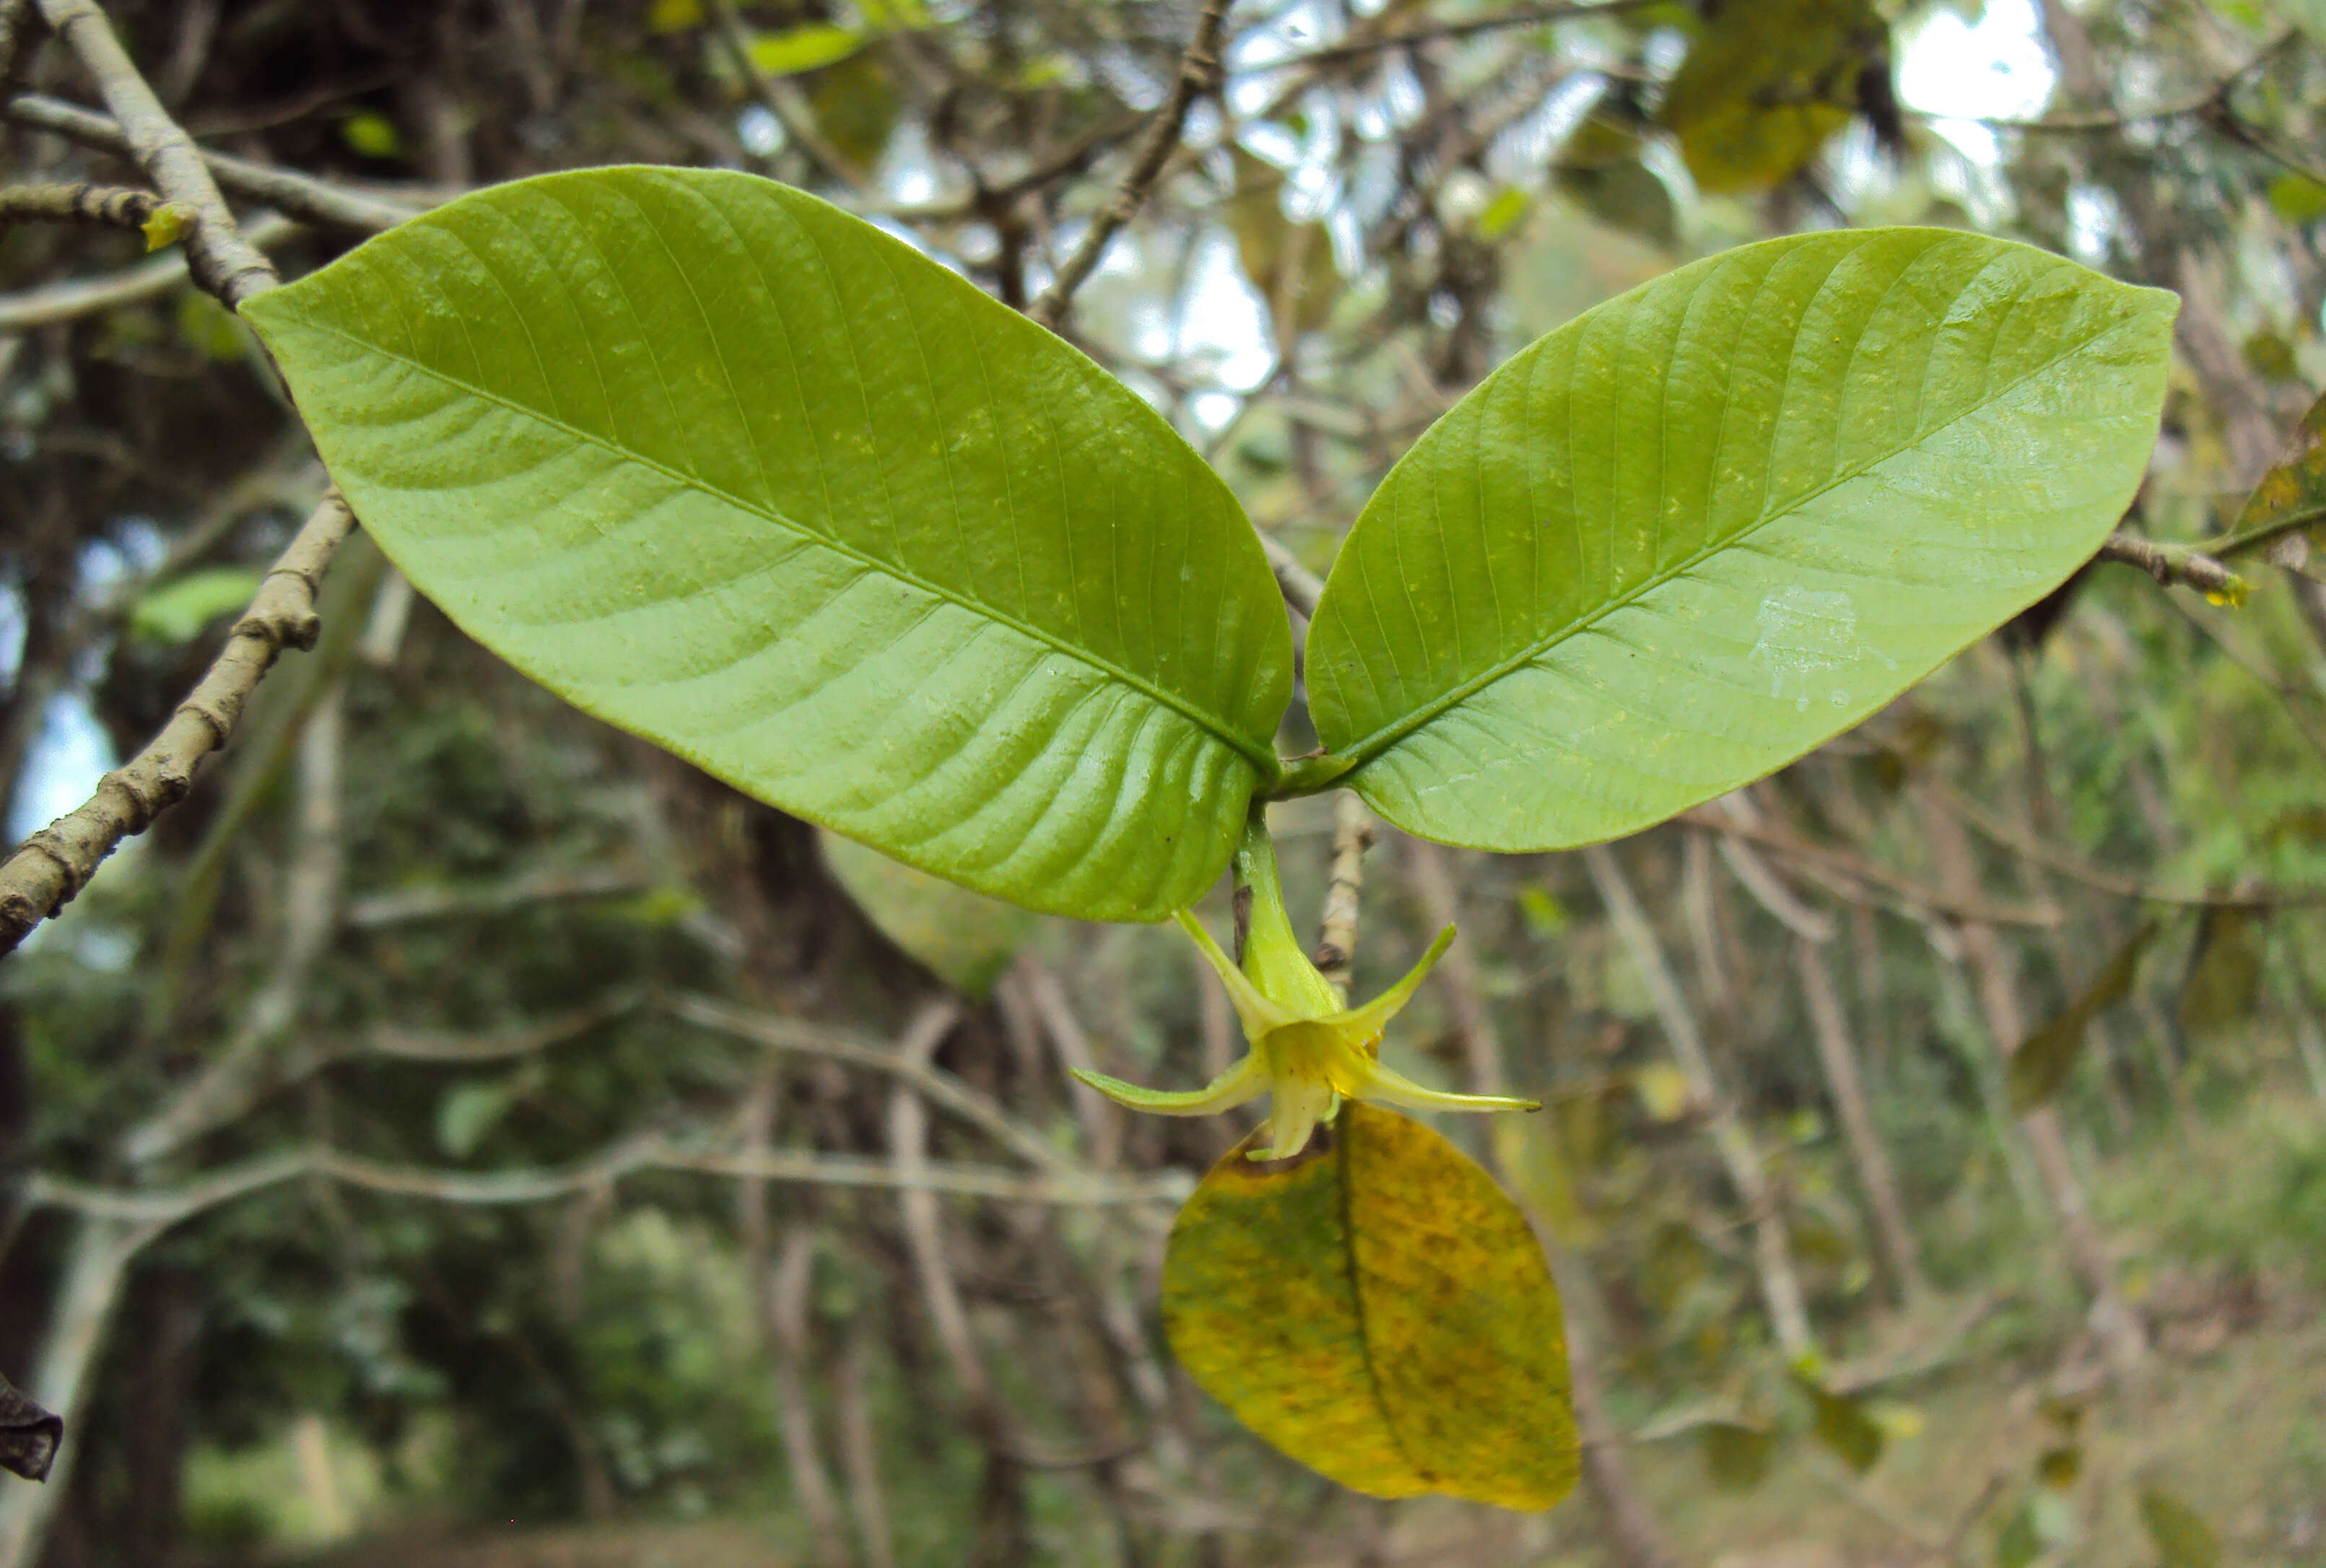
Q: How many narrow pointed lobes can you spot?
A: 5